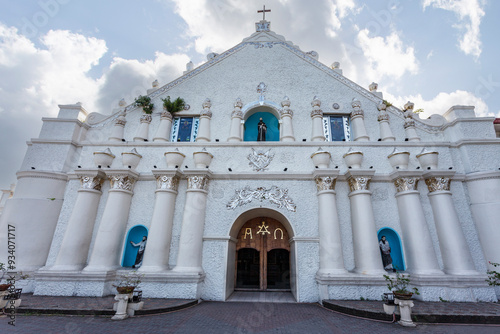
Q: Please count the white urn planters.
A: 8